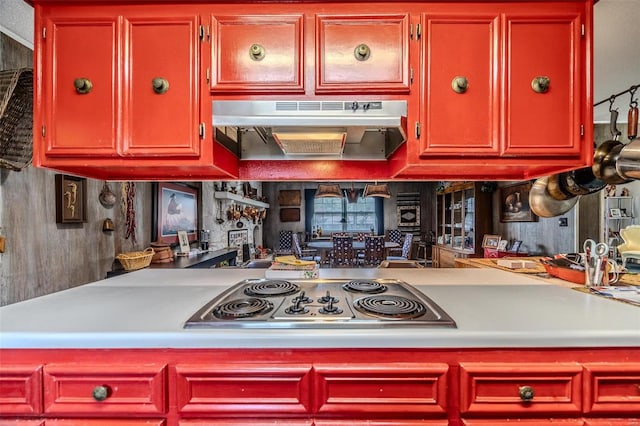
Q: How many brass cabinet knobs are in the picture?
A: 8